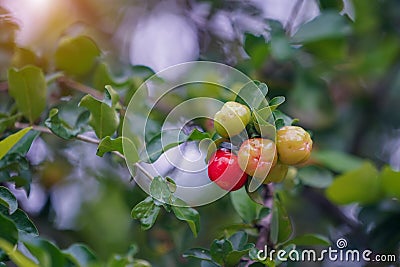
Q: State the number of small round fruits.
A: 5